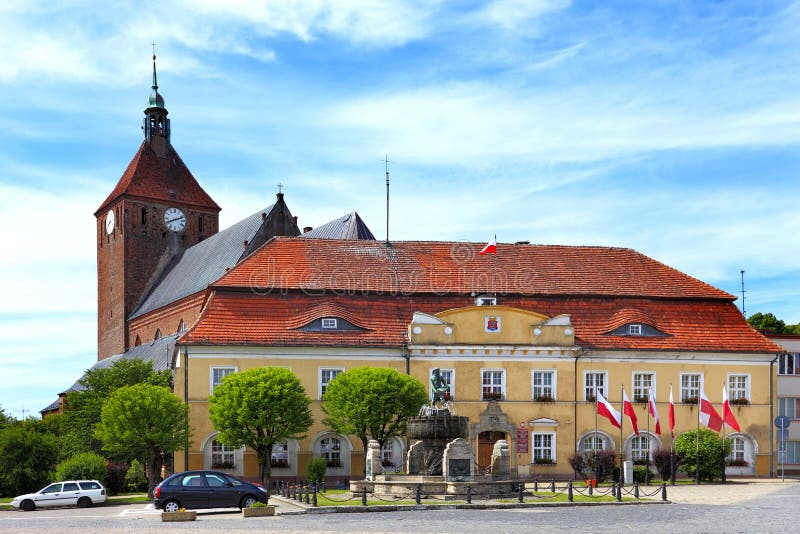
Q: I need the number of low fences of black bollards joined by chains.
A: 1